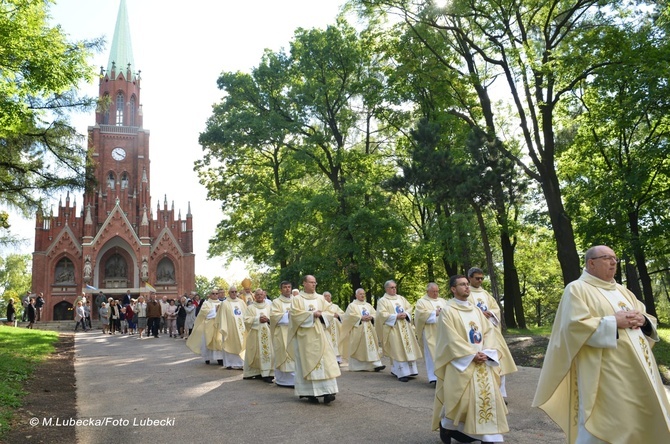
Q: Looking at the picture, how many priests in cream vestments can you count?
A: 12